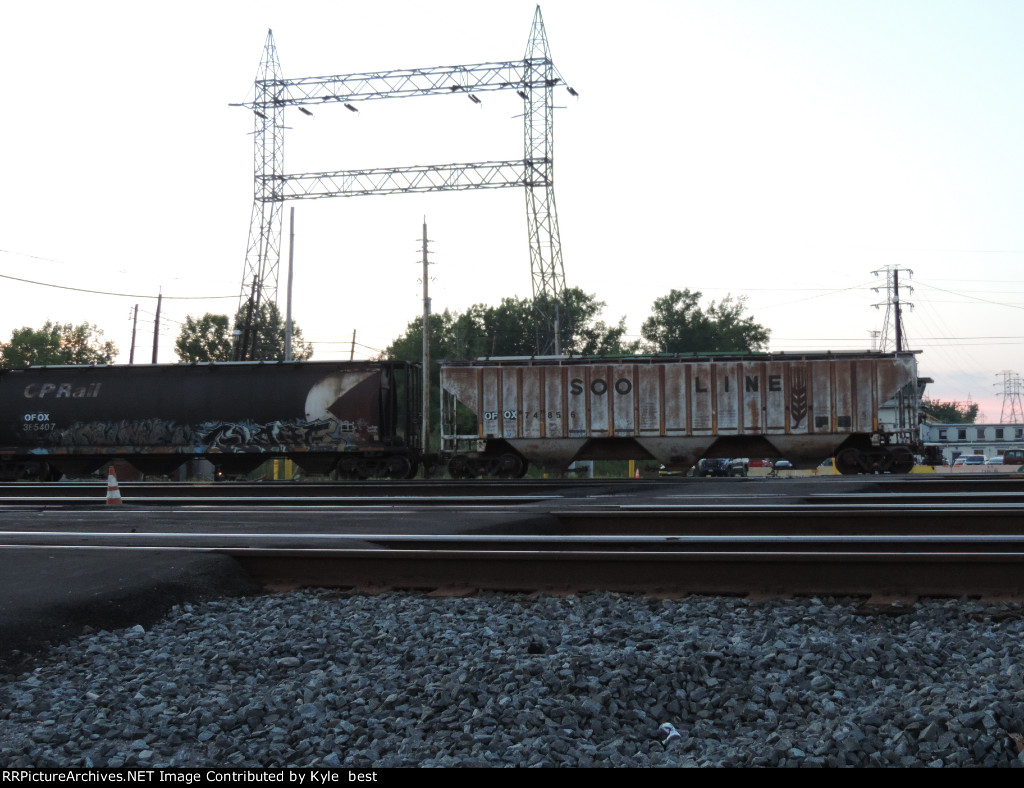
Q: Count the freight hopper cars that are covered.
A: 2